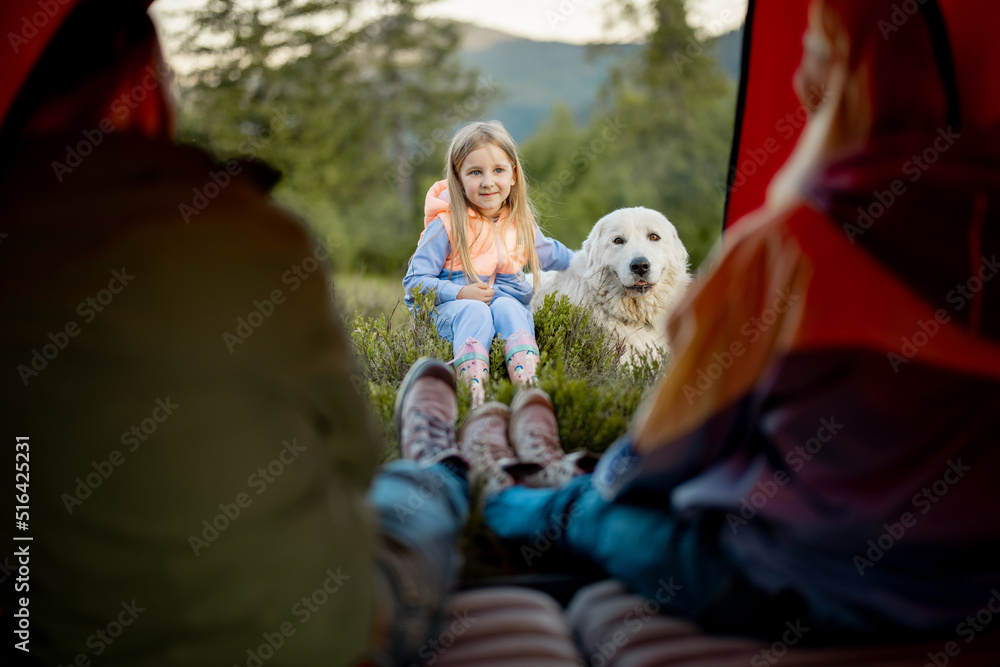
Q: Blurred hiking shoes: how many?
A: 3